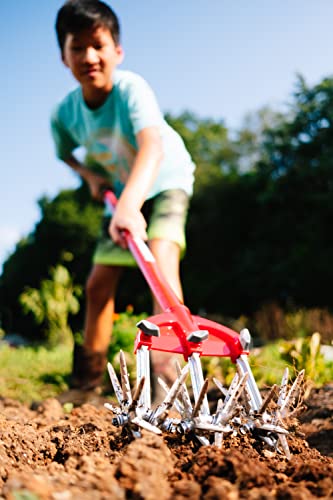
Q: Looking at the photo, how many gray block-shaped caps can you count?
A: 3